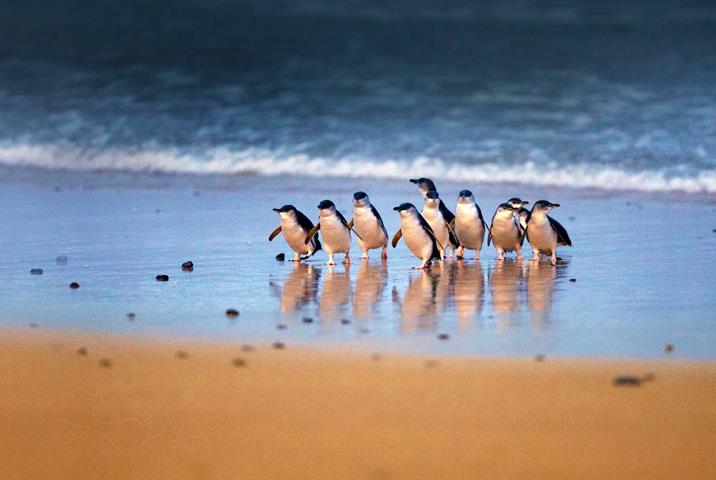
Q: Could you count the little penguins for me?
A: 10